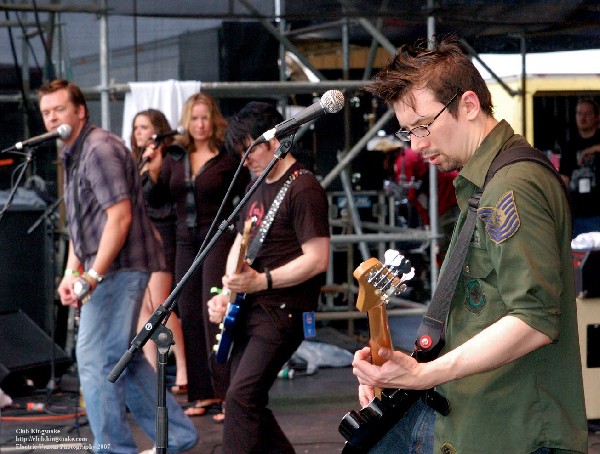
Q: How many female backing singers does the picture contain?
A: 2